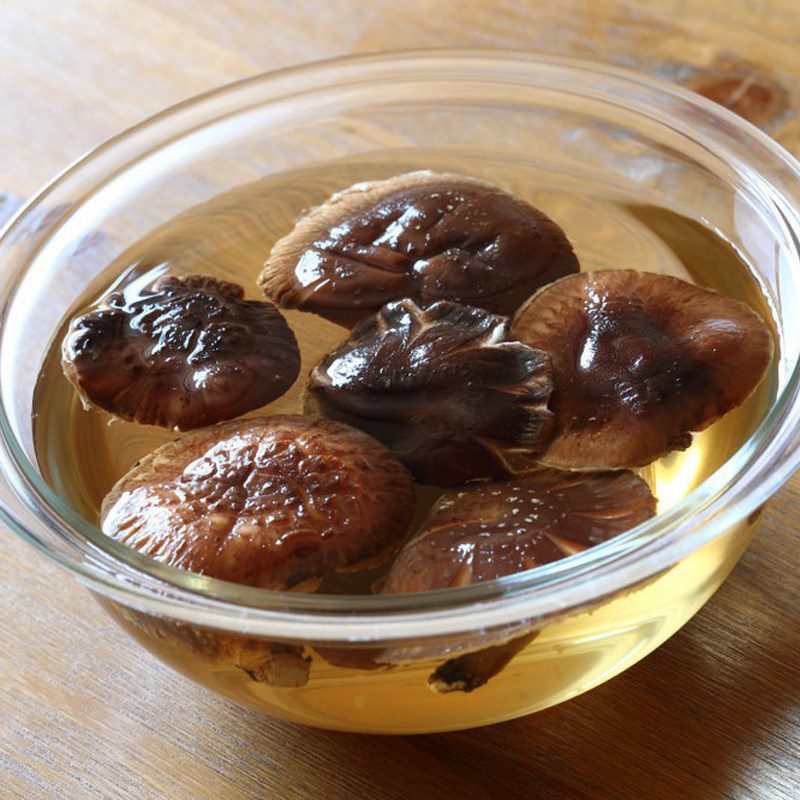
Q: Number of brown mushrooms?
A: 6